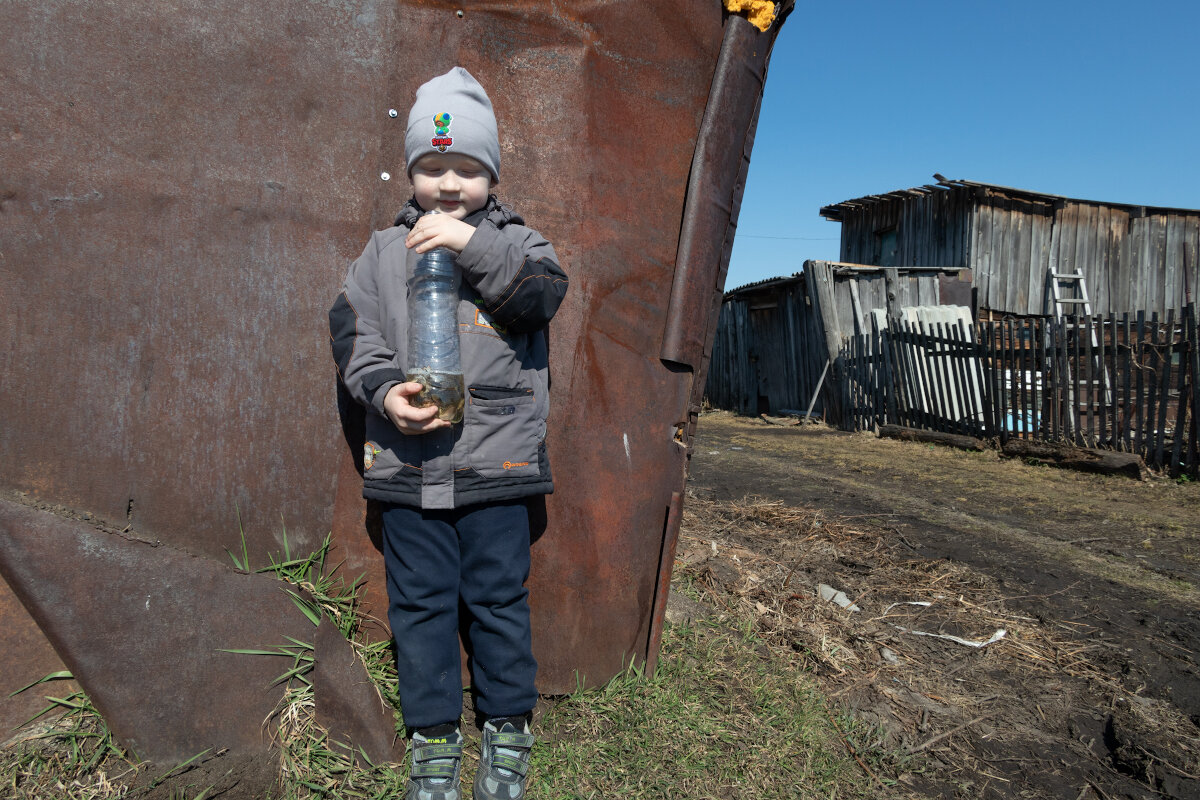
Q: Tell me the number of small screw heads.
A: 3